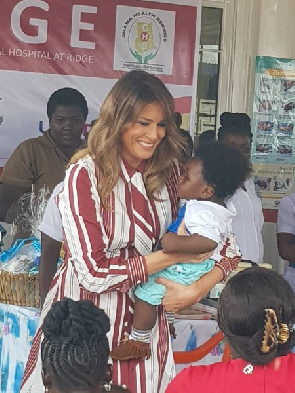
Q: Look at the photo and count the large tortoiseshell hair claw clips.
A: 1